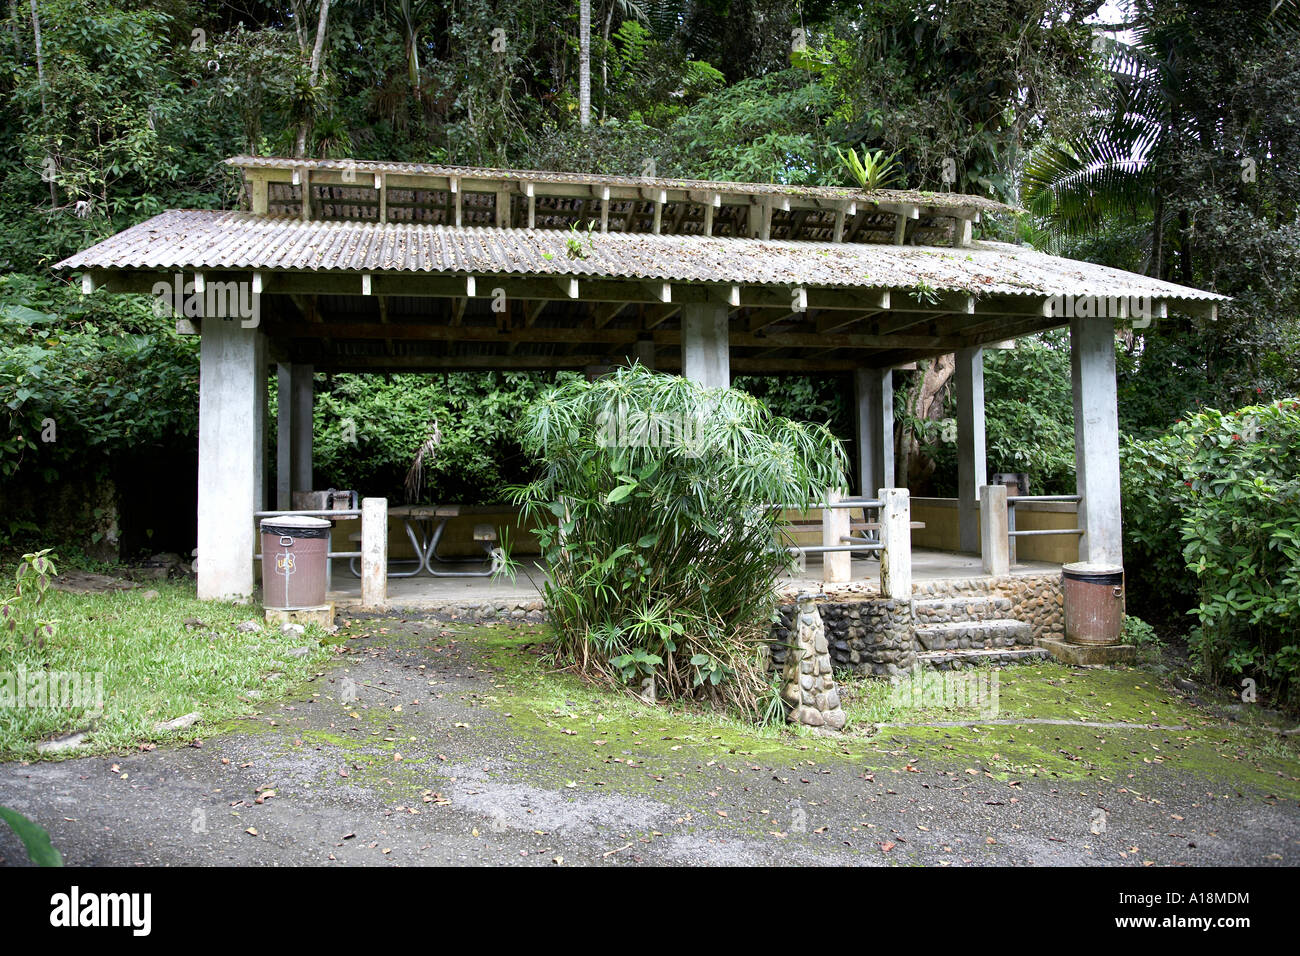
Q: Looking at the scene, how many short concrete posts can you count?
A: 4